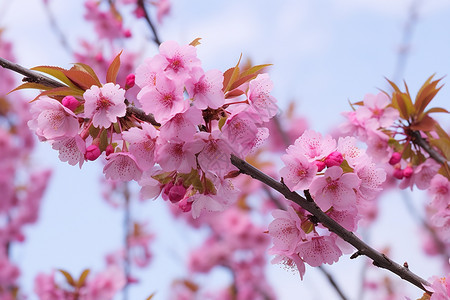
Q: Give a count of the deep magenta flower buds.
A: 12